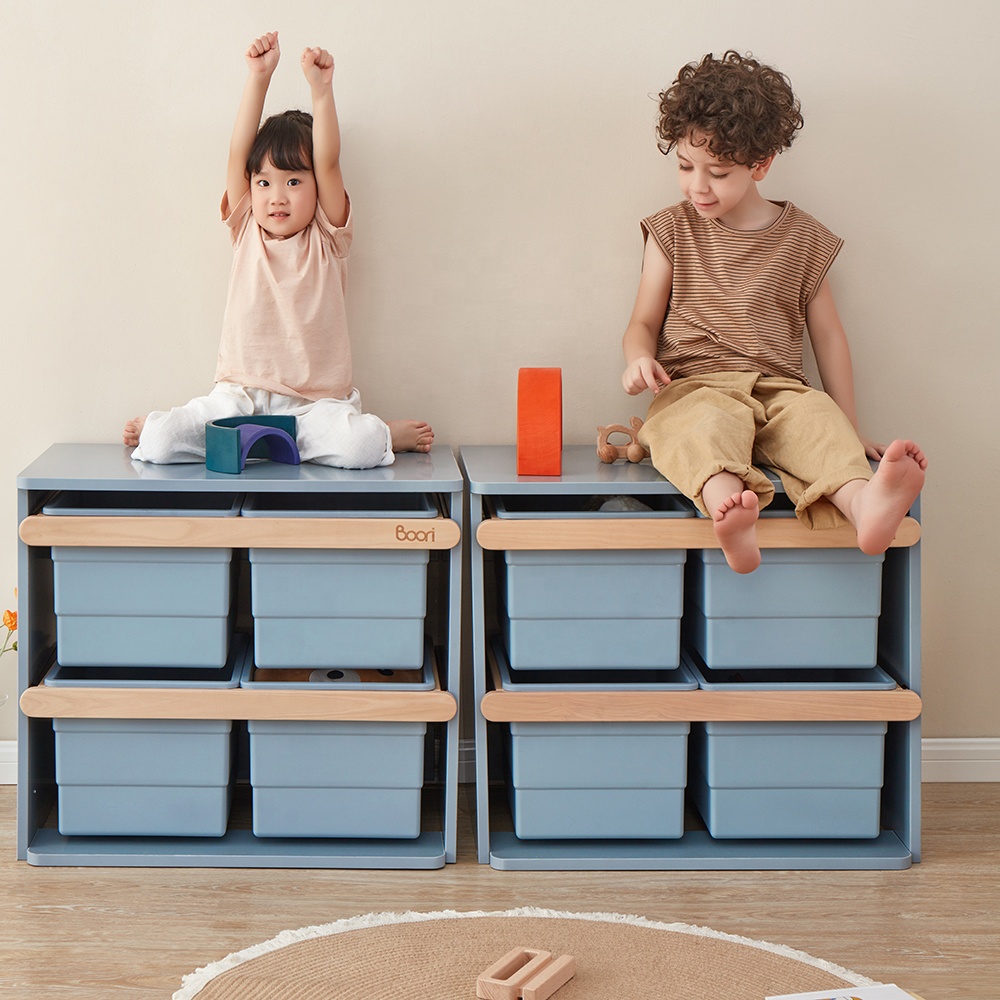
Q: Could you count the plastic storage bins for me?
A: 8